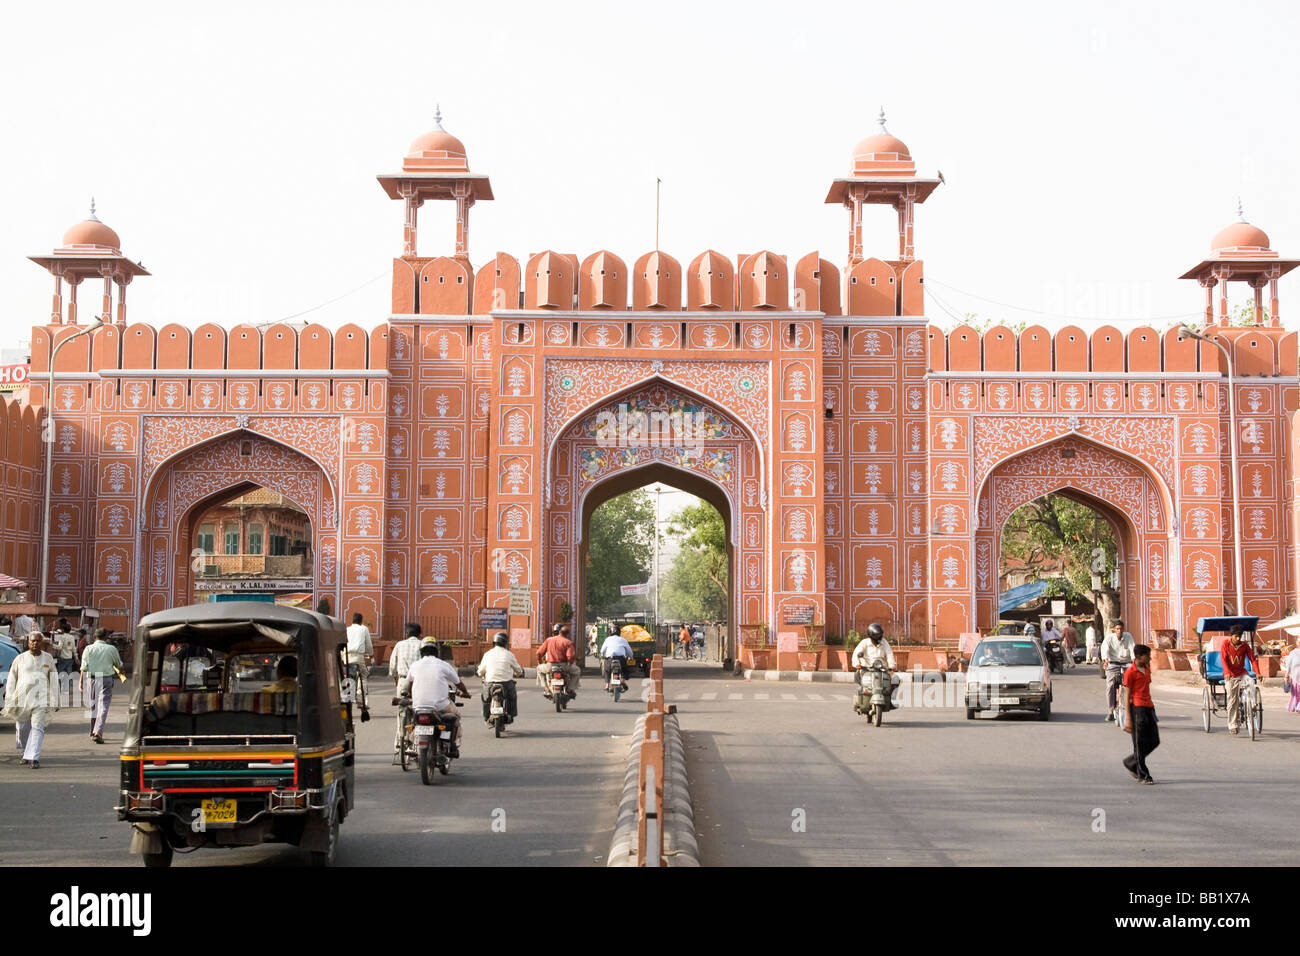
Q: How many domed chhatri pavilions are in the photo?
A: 4